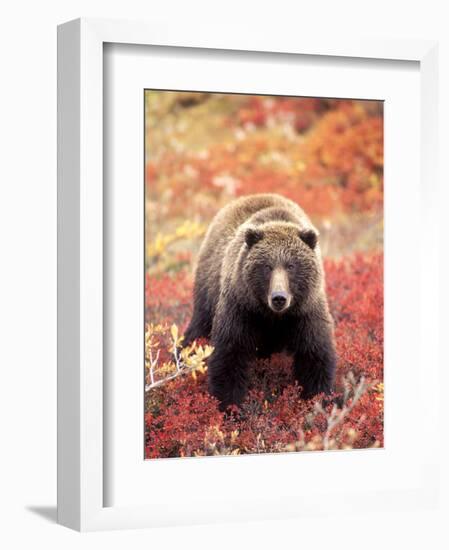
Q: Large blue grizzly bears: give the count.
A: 0